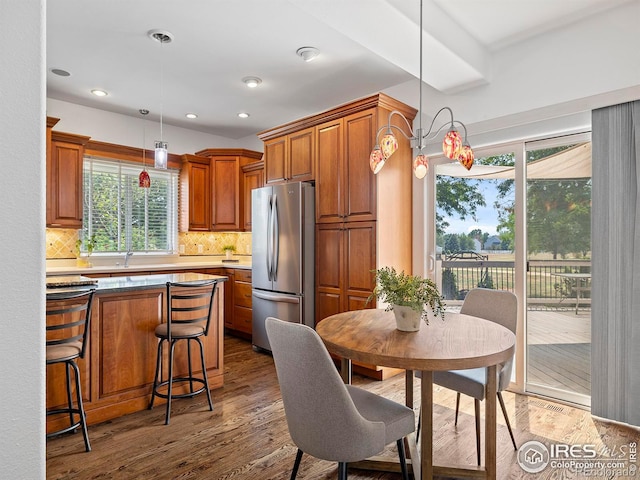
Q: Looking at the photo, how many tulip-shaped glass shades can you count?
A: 5